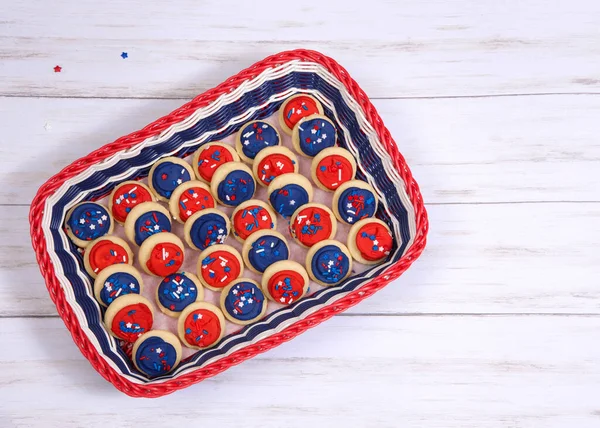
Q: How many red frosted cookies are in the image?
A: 15